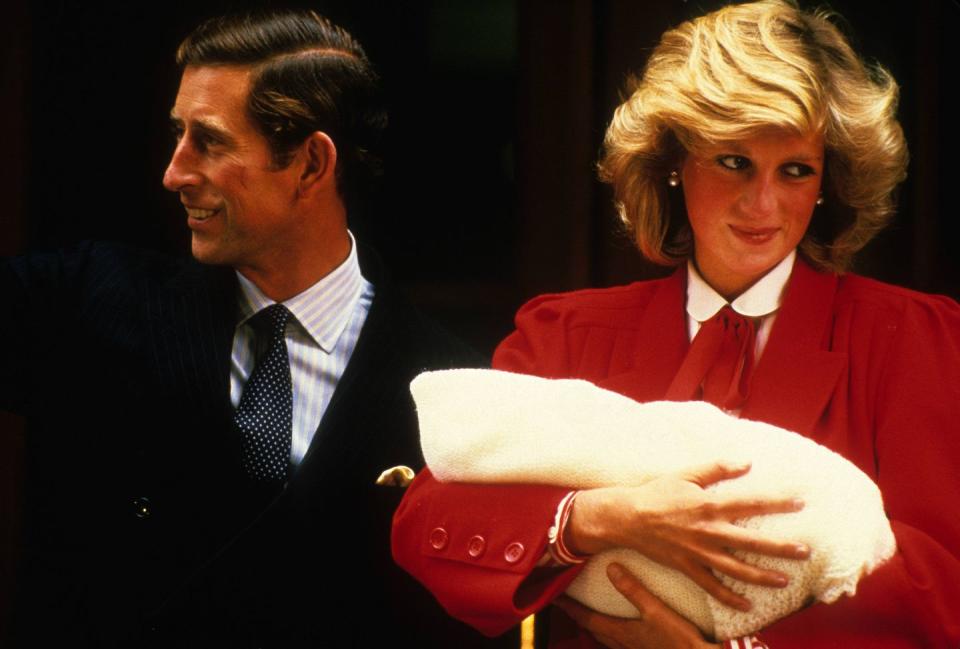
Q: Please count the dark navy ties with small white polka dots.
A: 1